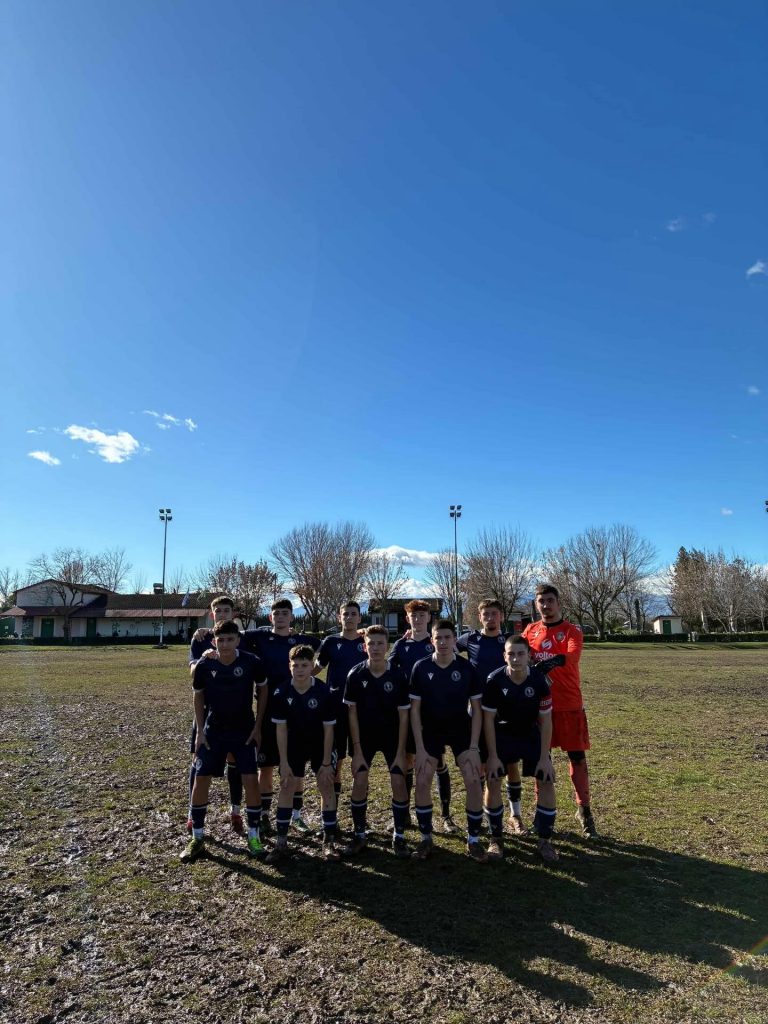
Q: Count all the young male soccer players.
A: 11